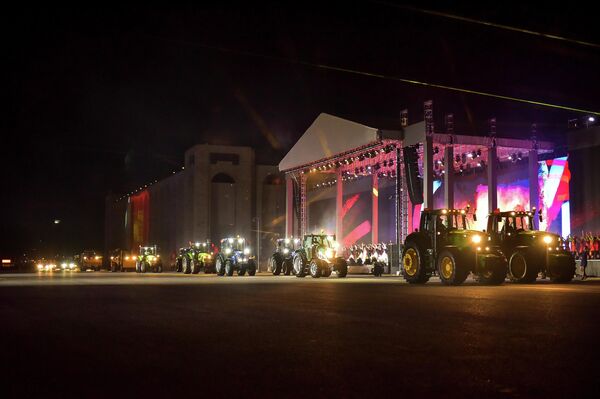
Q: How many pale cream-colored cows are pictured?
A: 0